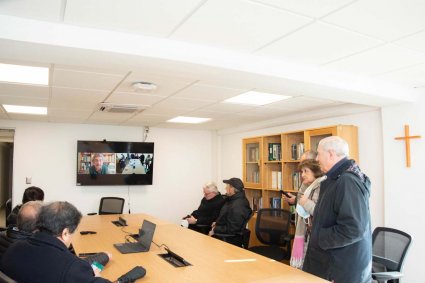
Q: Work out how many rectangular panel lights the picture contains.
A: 4